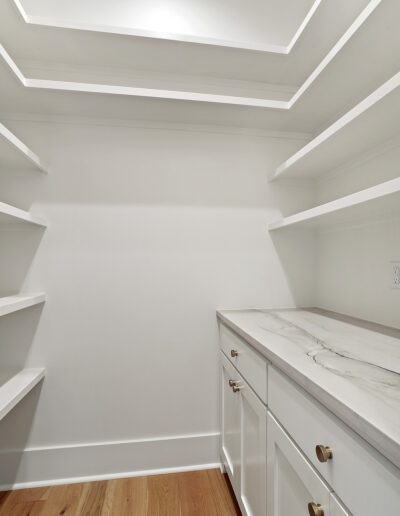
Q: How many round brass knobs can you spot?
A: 5